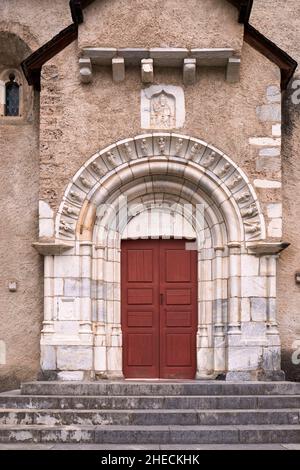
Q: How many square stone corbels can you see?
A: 5